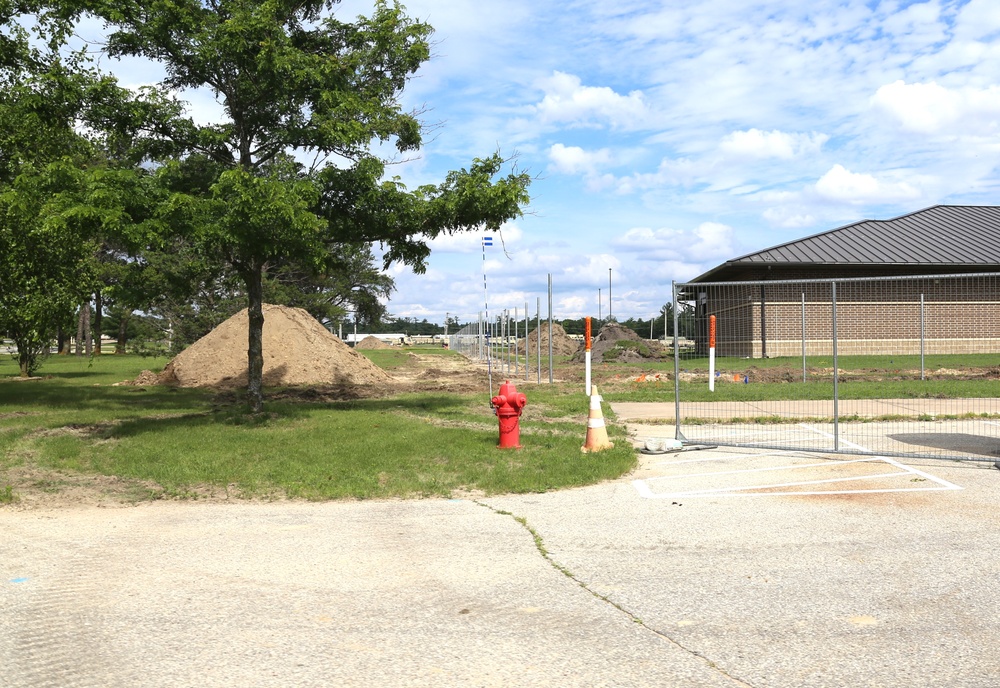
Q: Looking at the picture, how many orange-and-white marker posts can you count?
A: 2